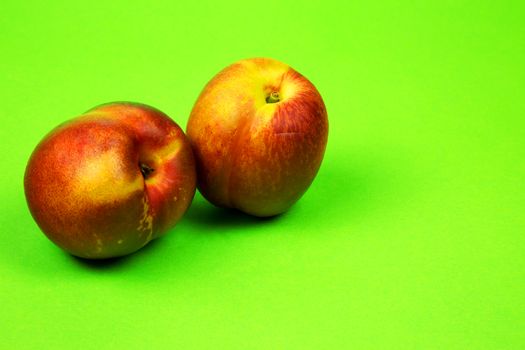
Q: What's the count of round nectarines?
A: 2